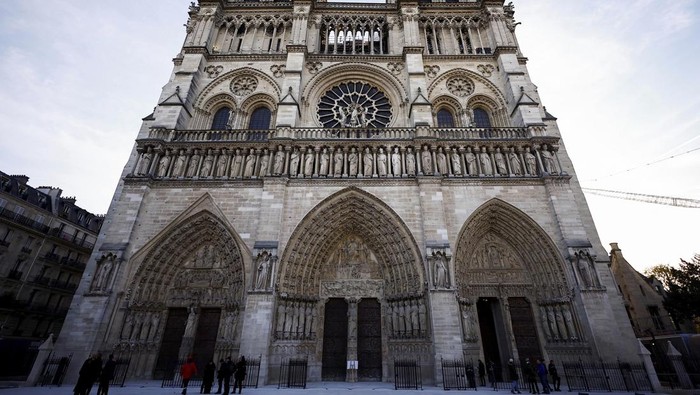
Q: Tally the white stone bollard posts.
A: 3